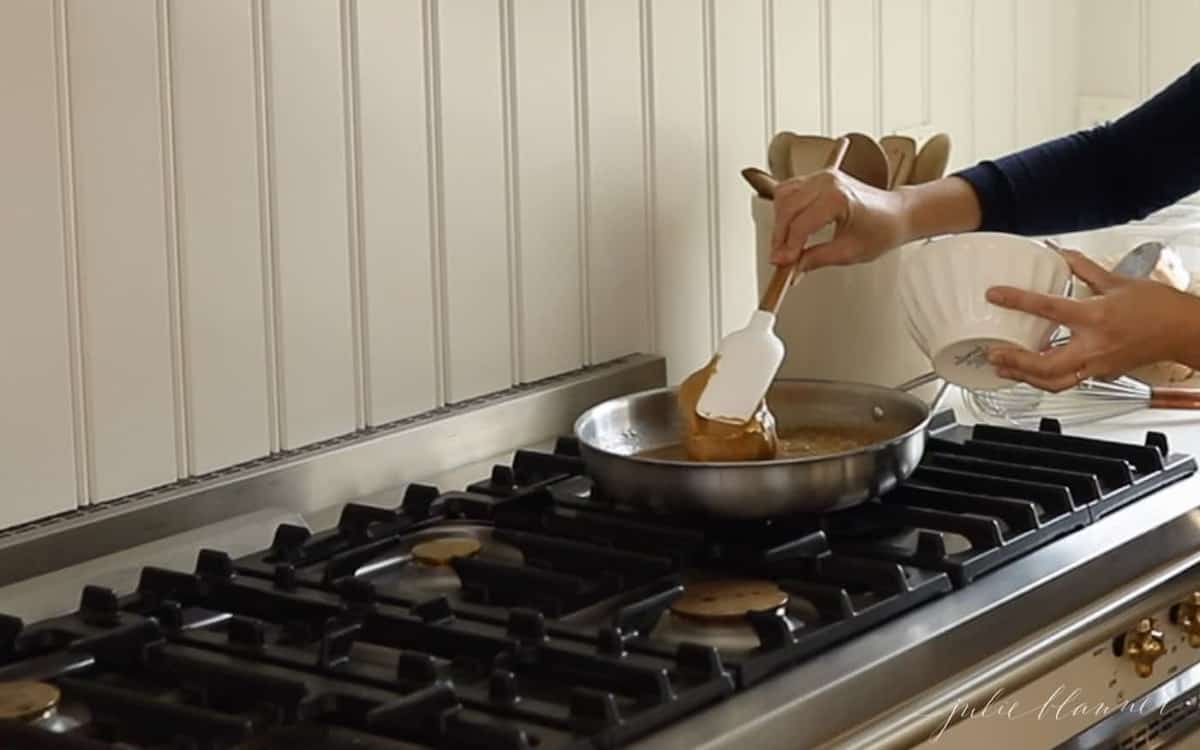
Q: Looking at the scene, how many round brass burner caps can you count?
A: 3